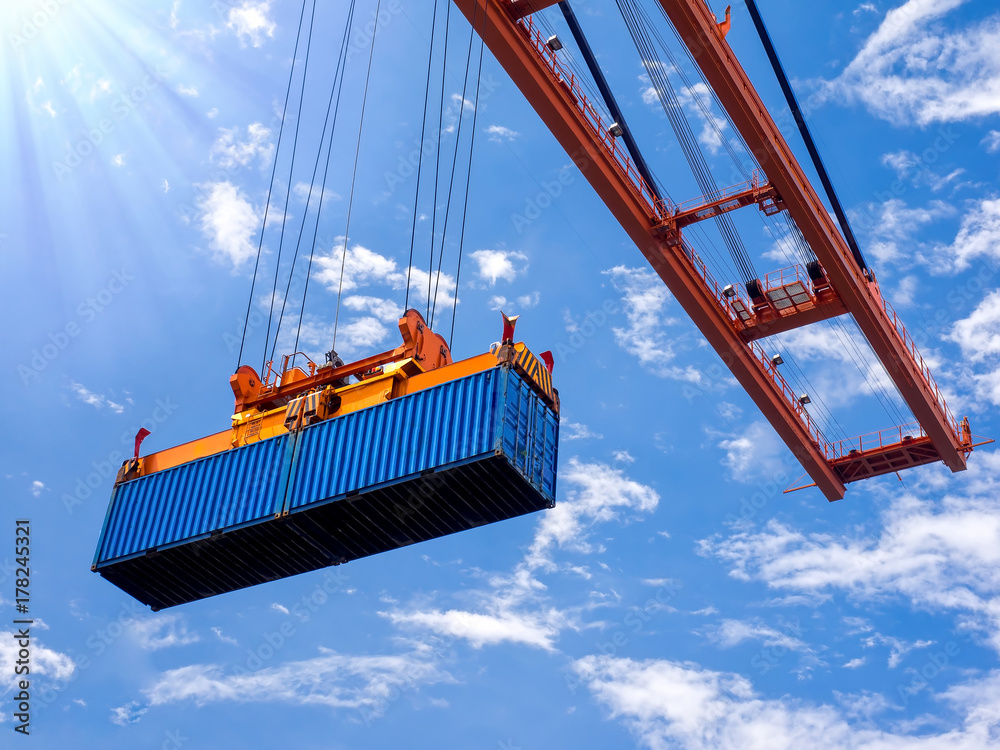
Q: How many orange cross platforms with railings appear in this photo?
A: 3